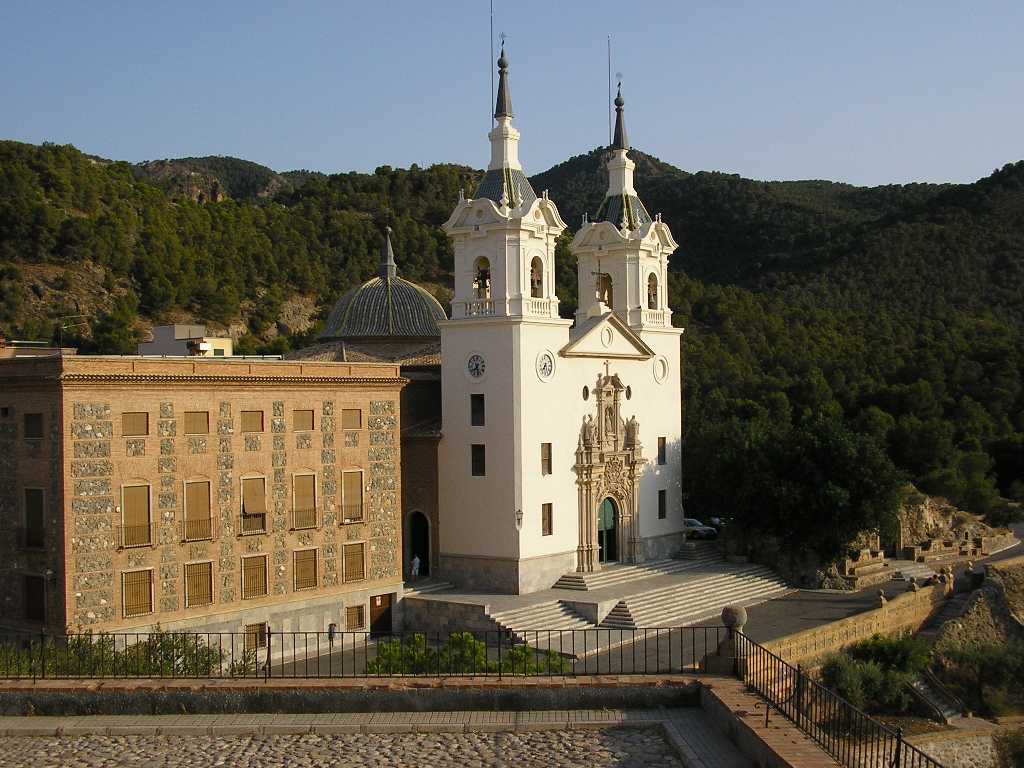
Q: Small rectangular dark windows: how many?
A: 6